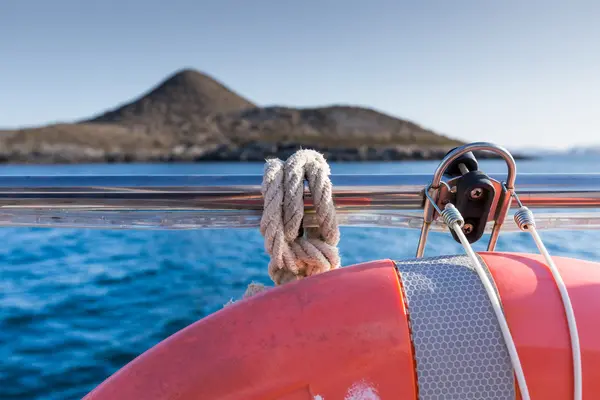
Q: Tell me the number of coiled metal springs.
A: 2